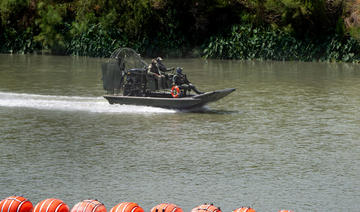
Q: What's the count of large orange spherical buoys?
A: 8